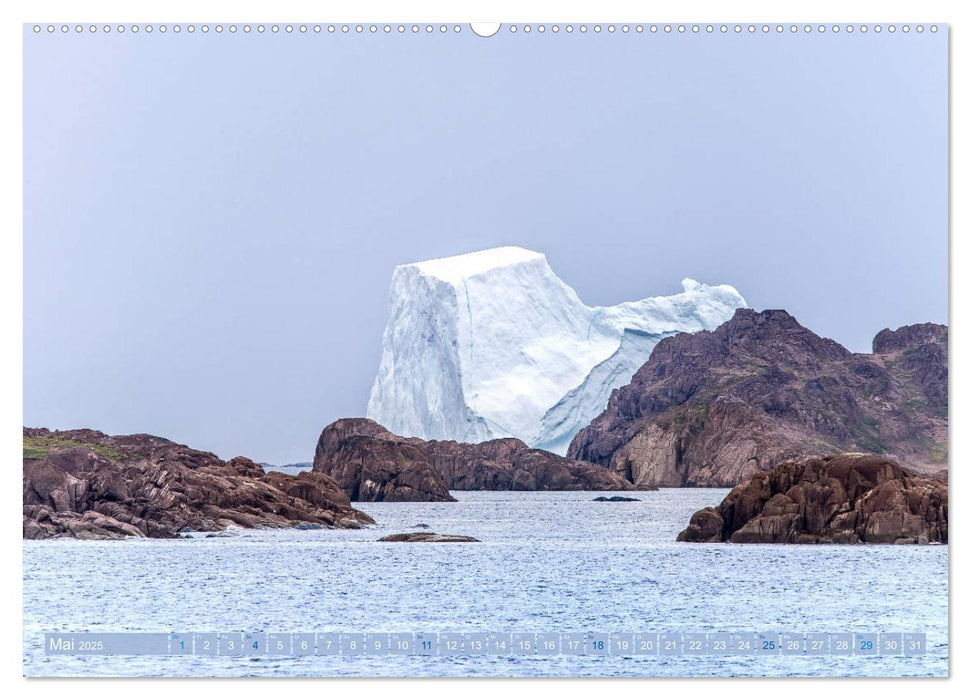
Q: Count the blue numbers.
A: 6